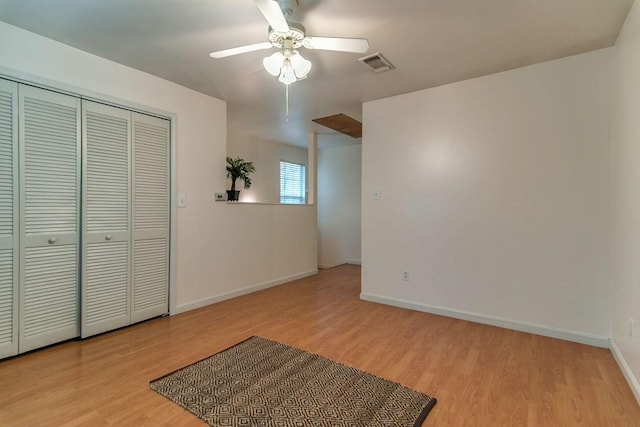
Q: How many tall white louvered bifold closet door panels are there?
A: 4